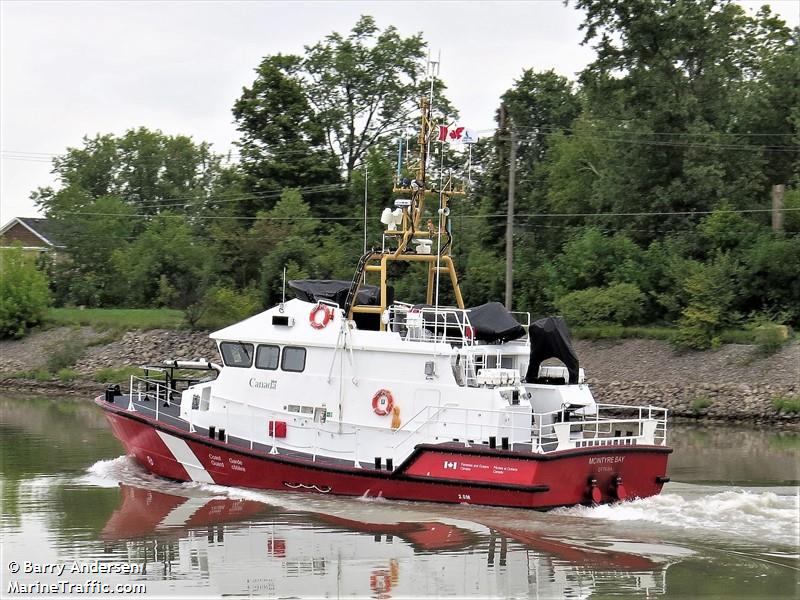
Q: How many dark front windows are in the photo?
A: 3